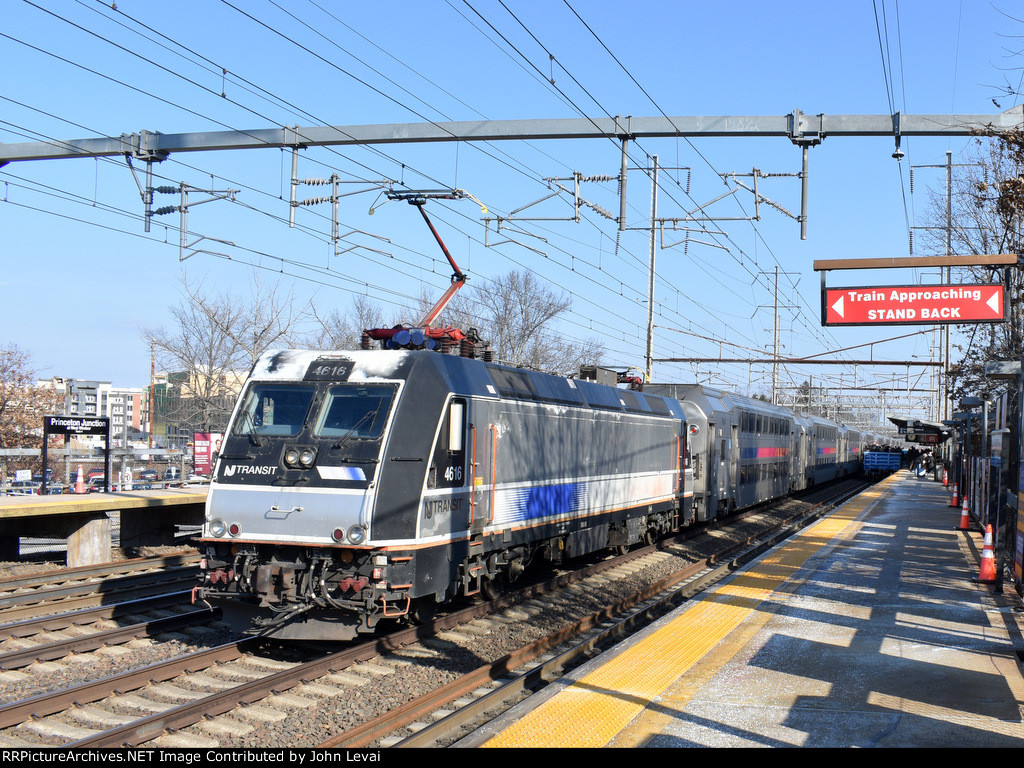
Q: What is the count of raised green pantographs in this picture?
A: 0